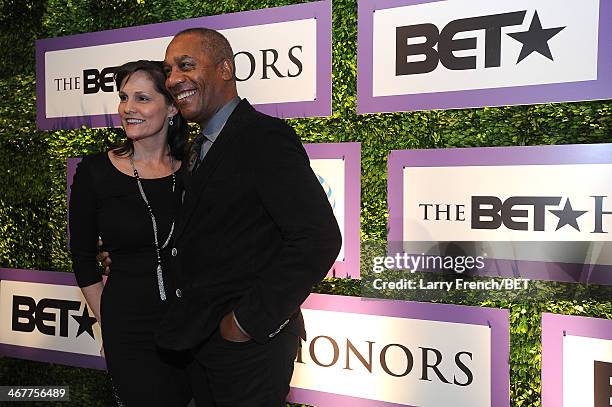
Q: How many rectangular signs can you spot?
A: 7